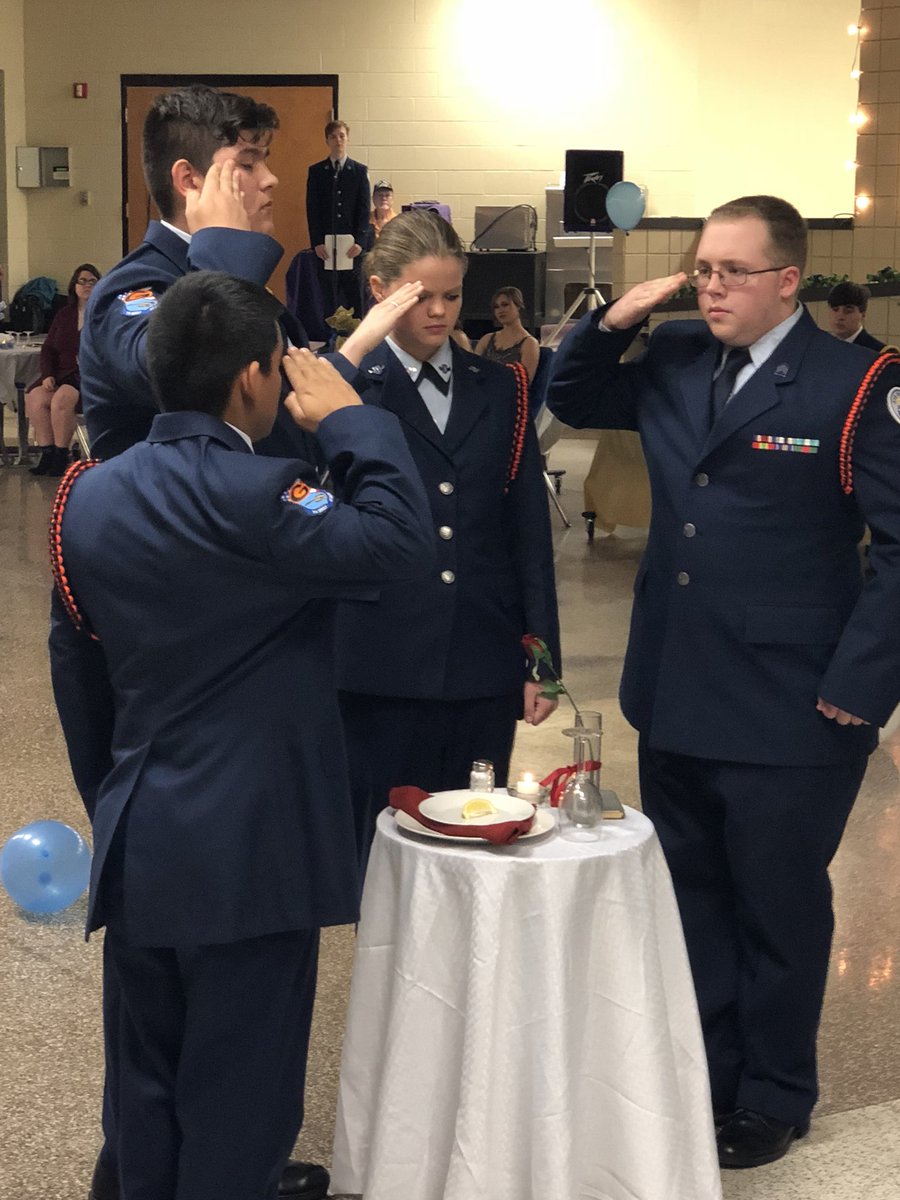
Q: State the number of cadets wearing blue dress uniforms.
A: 5